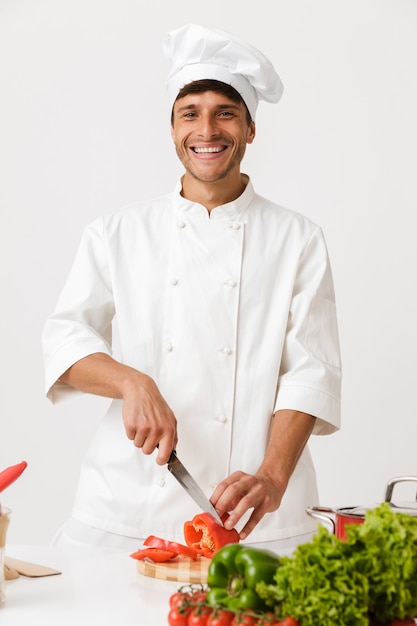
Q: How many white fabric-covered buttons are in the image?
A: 8